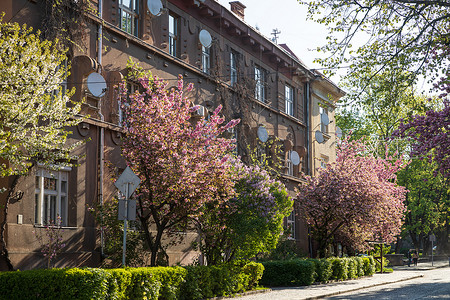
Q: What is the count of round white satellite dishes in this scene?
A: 8